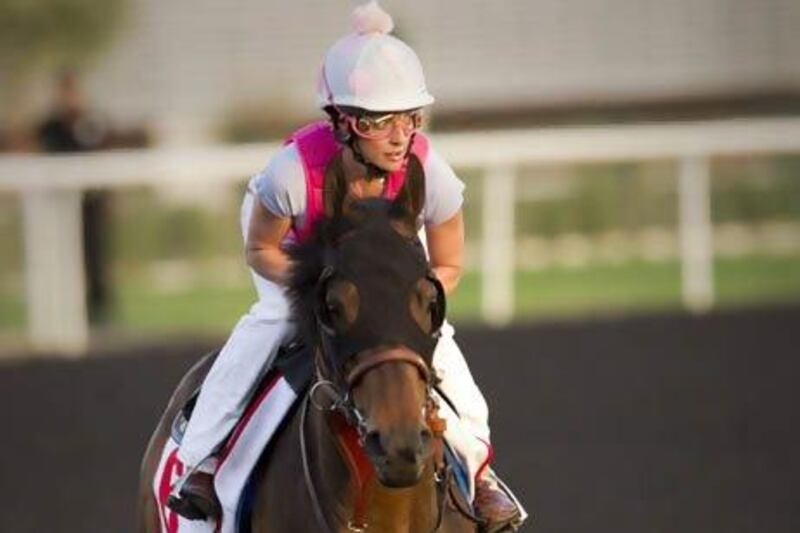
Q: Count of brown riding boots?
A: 2